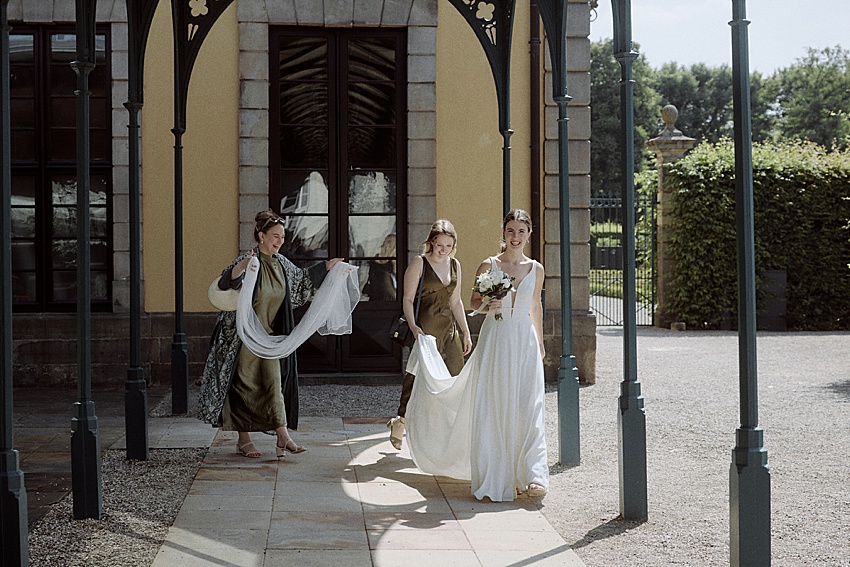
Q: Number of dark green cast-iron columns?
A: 8